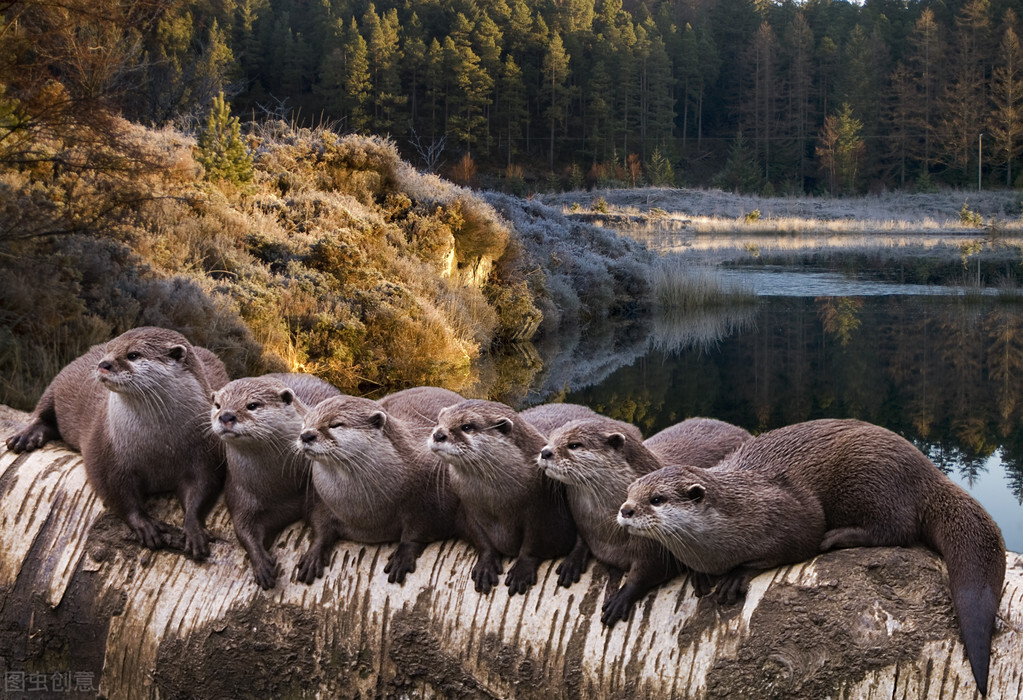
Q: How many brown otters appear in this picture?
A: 6